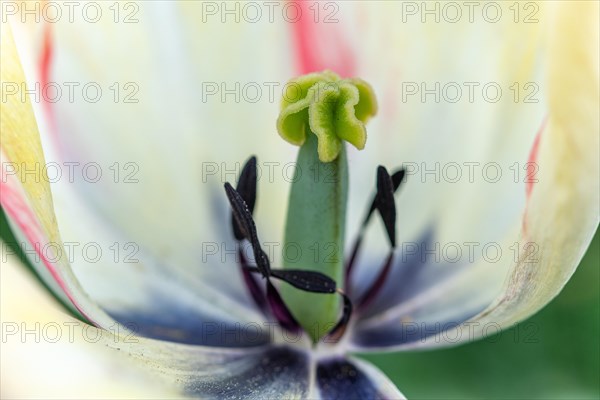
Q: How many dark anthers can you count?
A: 5